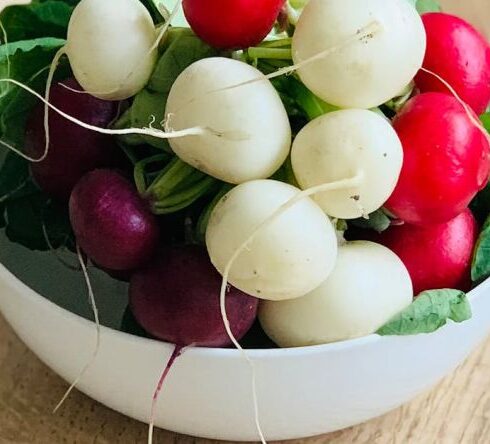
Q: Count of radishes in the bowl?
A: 13